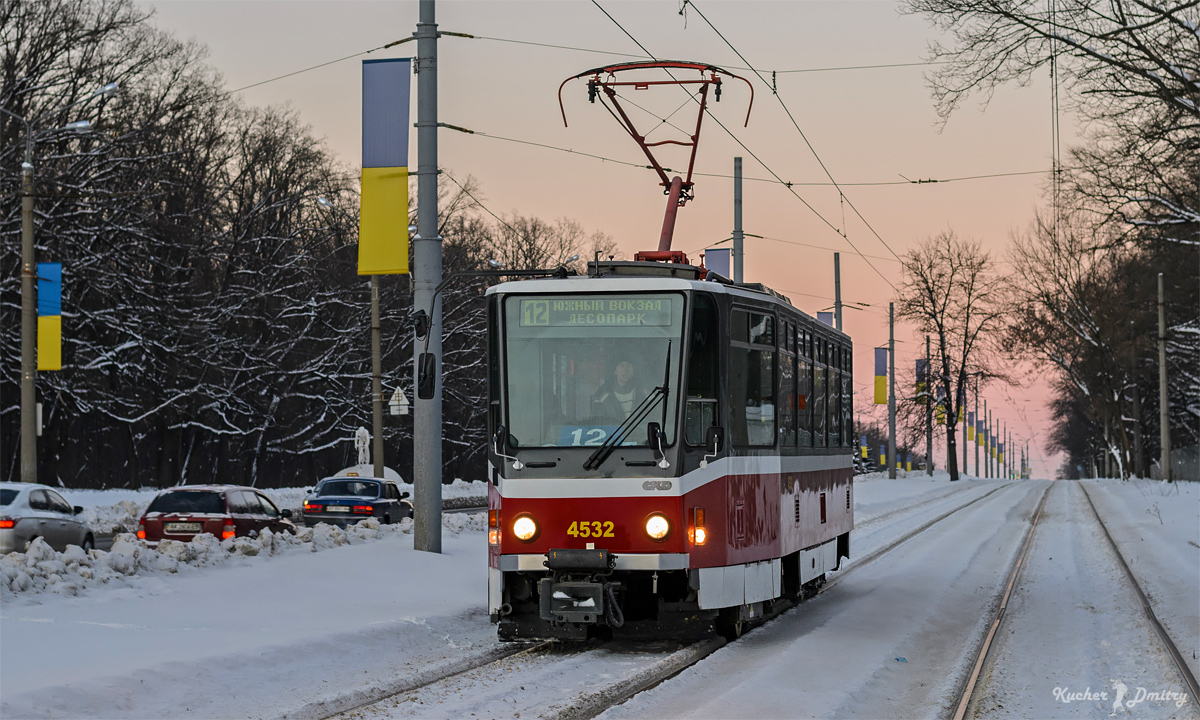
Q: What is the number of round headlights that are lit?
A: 2